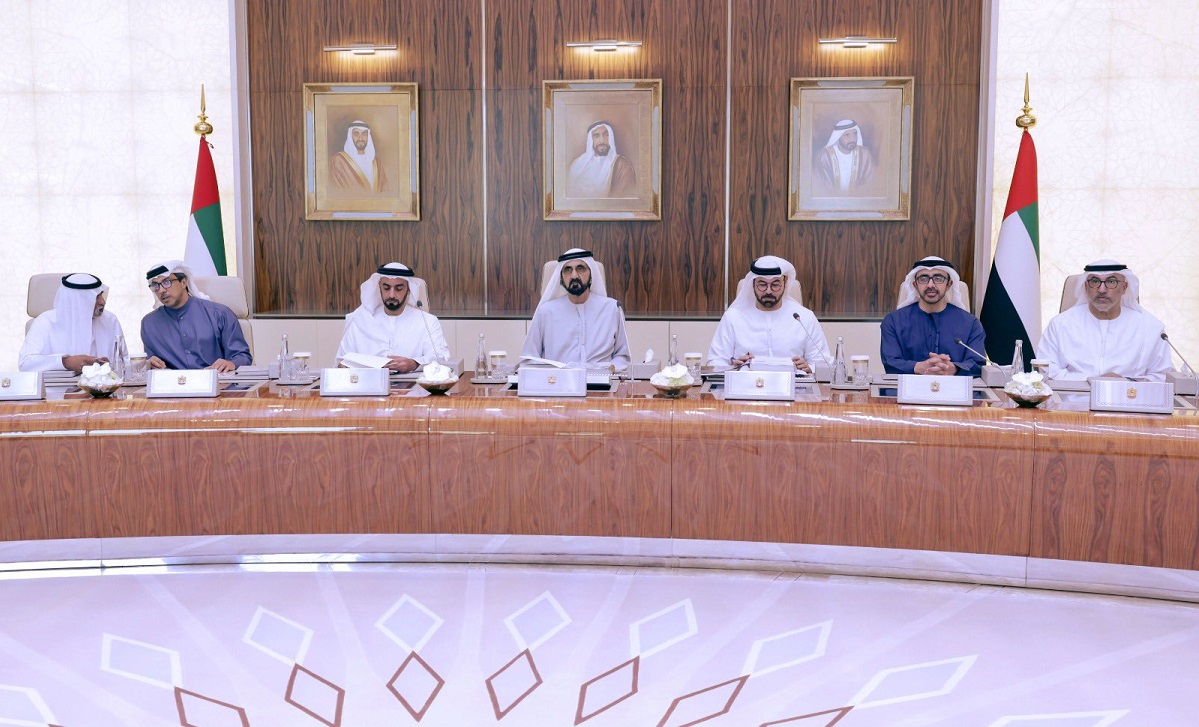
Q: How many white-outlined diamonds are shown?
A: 9